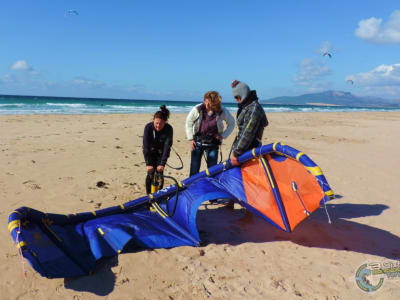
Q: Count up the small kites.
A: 3